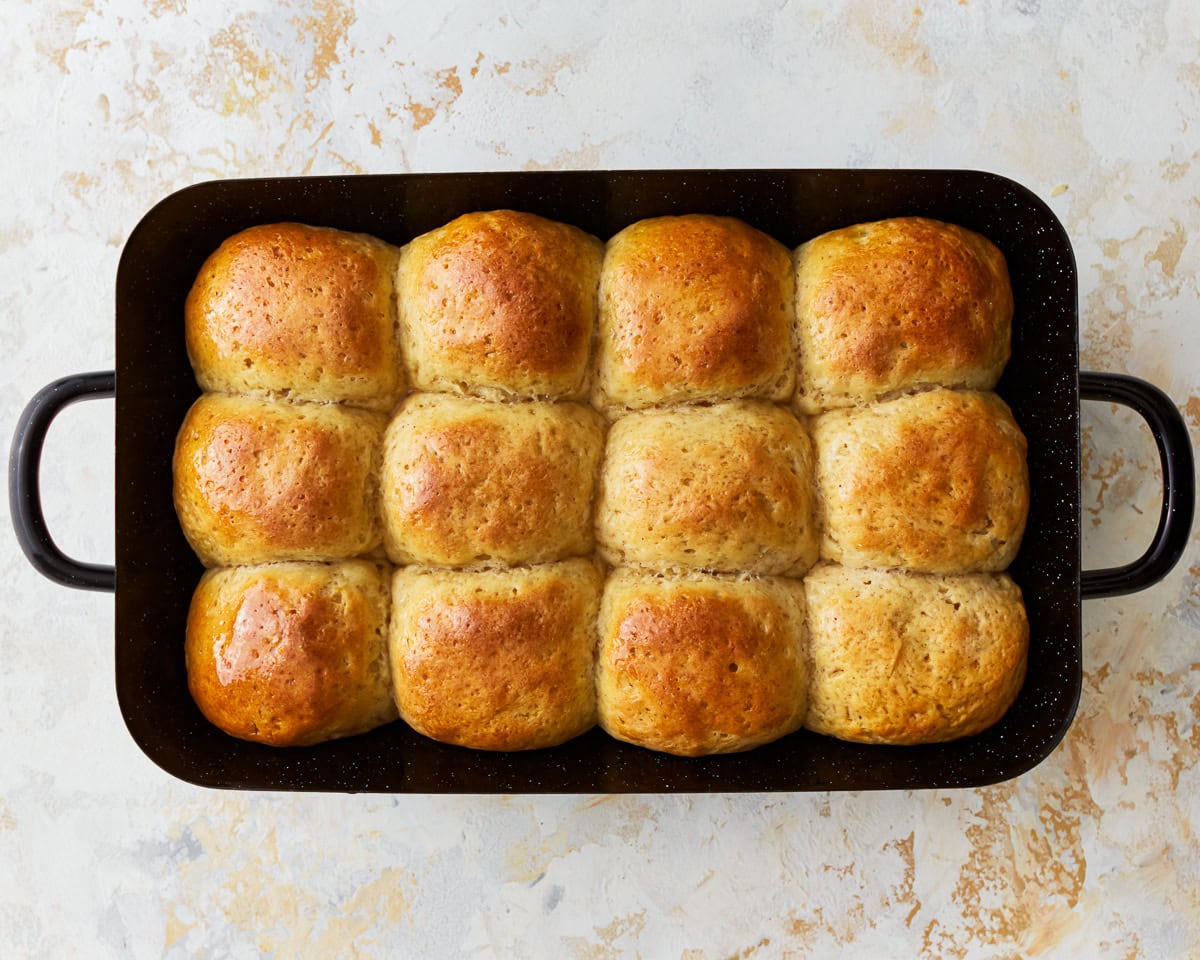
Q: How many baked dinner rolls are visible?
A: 12